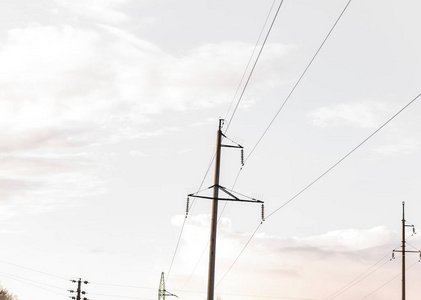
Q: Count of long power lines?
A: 4